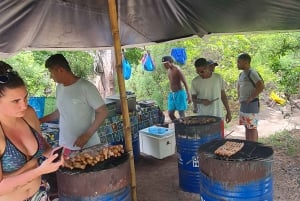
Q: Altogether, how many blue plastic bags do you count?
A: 3